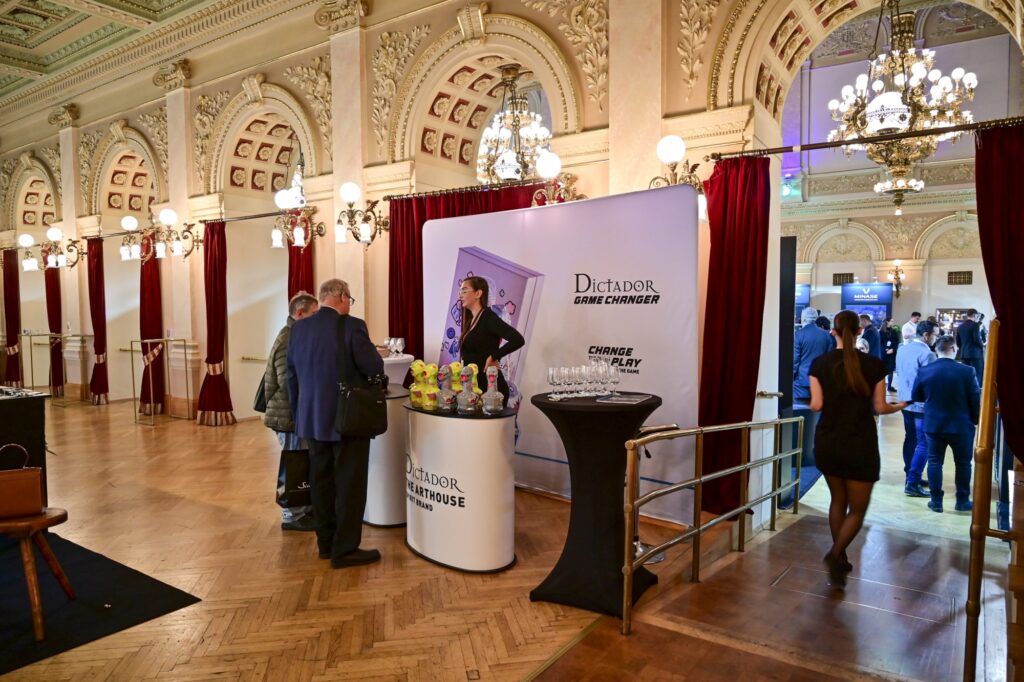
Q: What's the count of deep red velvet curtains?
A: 9